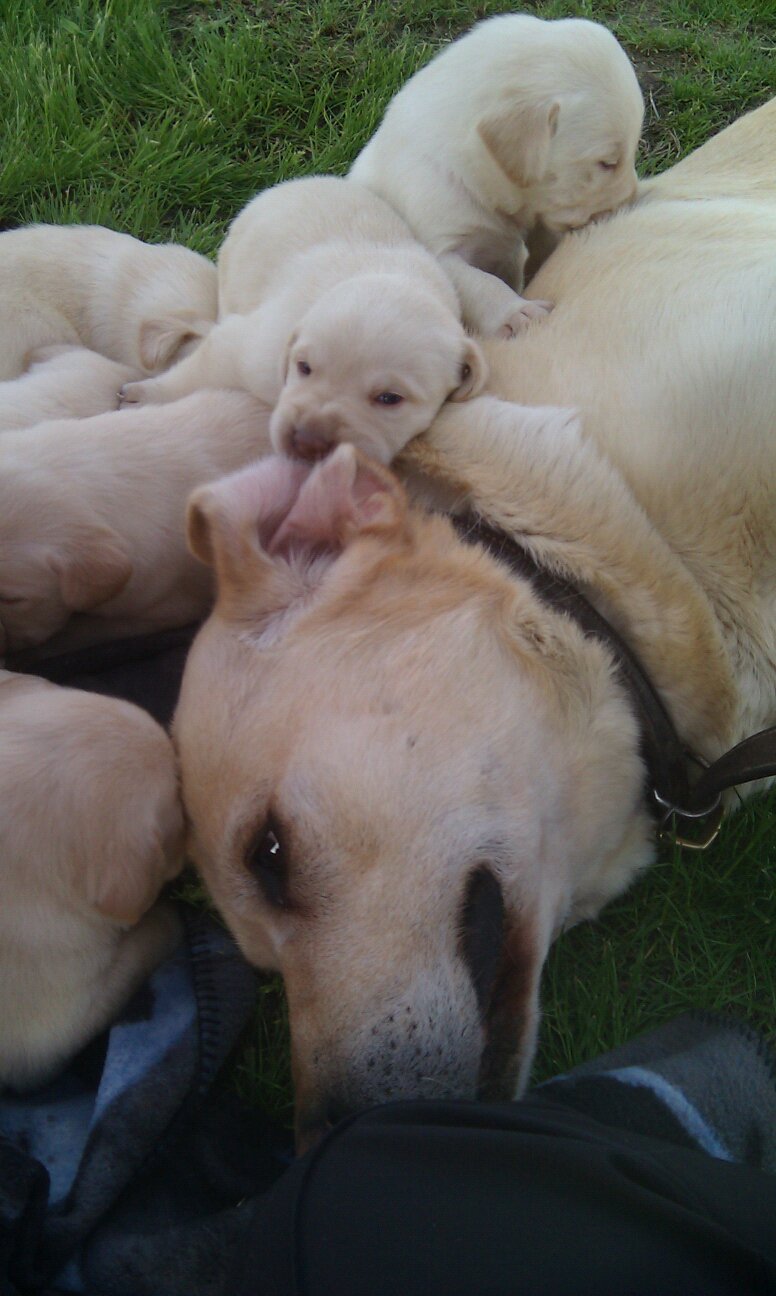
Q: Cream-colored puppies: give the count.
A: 6